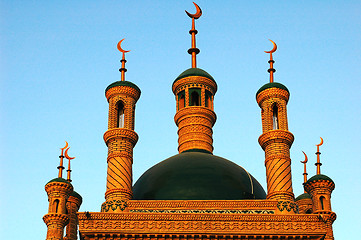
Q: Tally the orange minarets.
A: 7